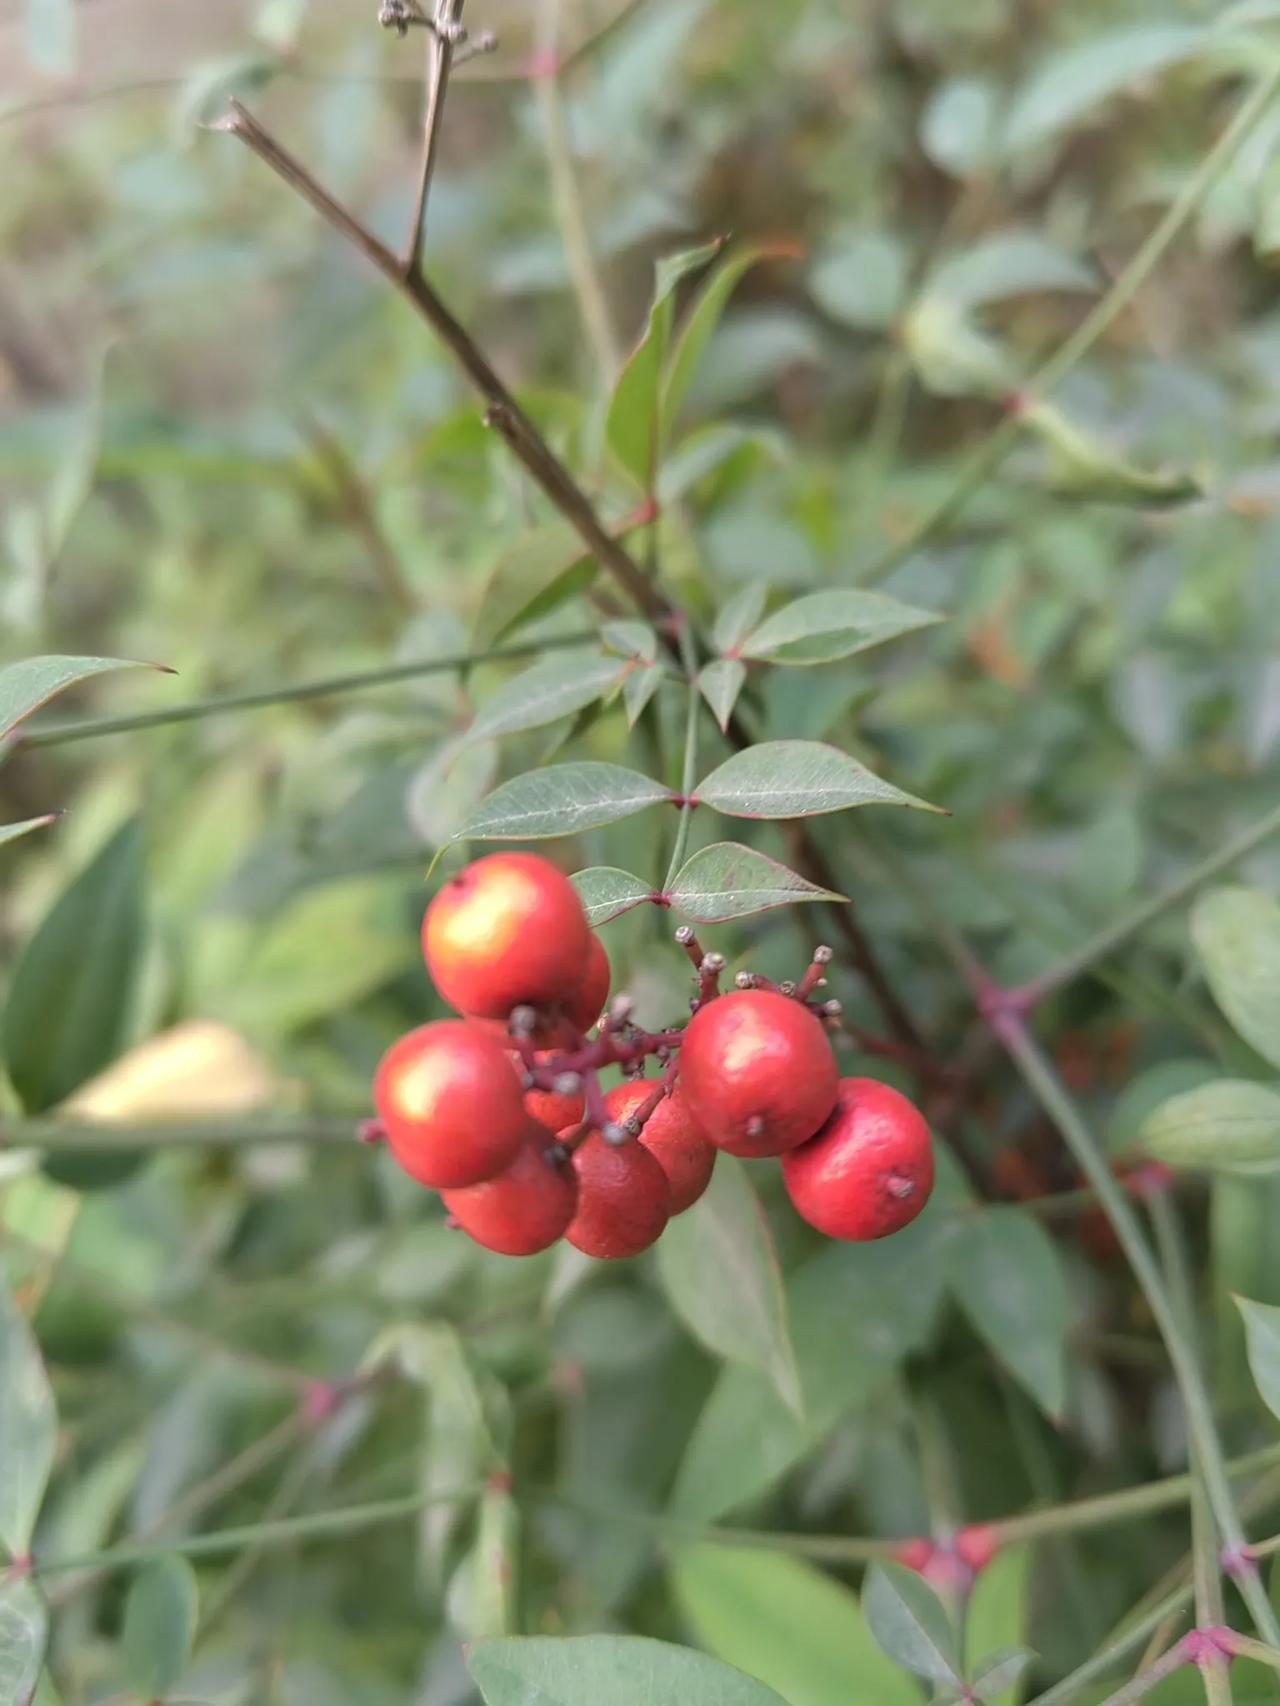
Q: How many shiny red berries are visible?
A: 9